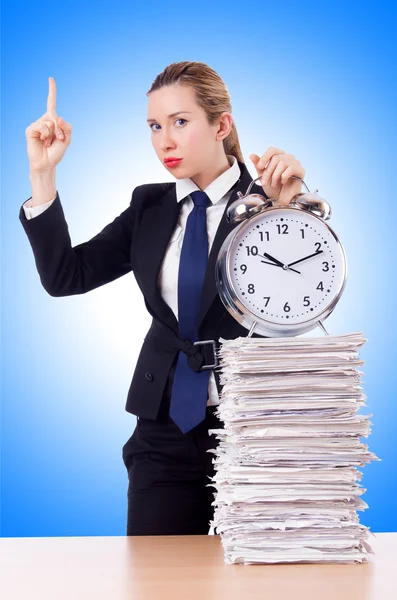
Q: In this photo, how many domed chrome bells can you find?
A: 2